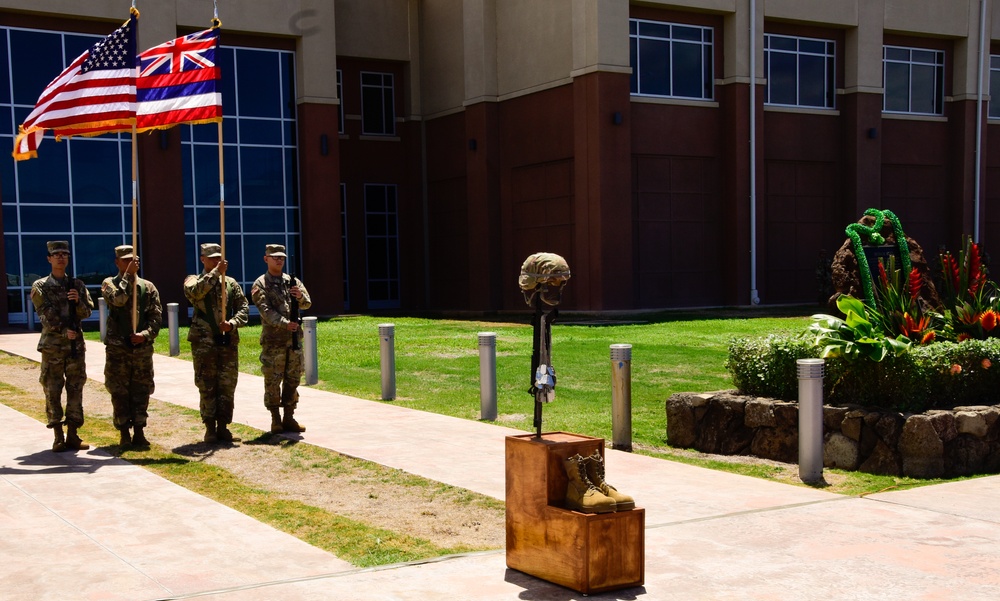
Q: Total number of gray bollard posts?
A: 8